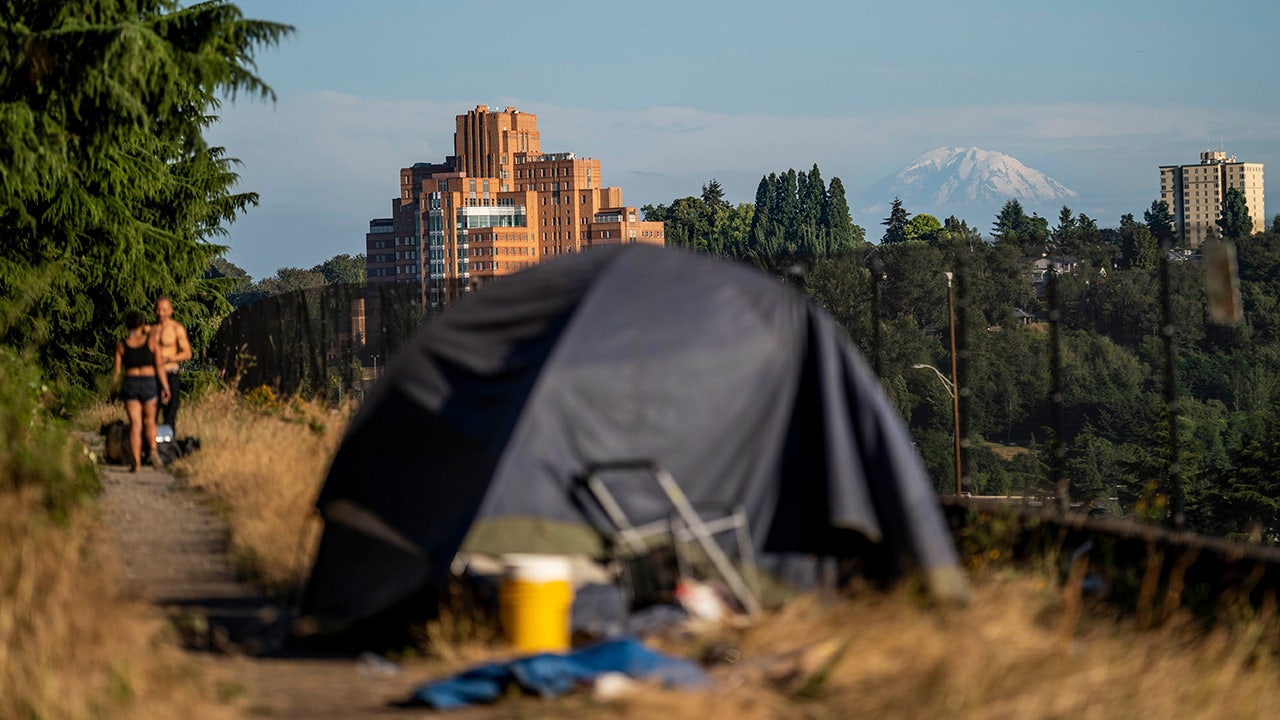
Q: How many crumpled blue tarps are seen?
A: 1